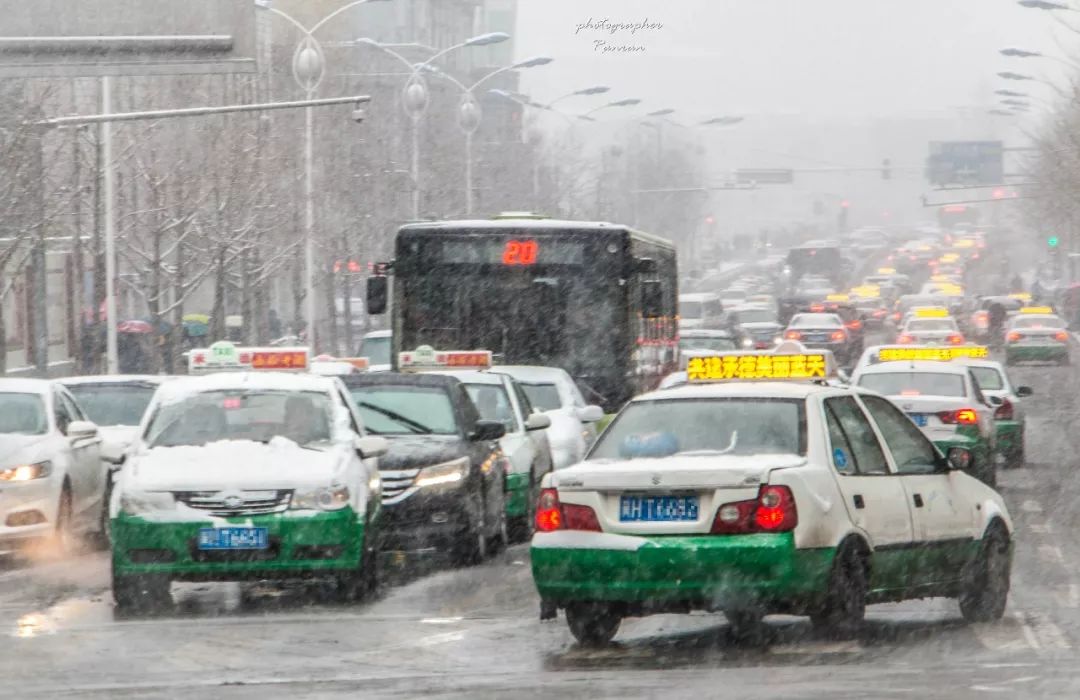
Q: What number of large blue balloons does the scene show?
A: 0